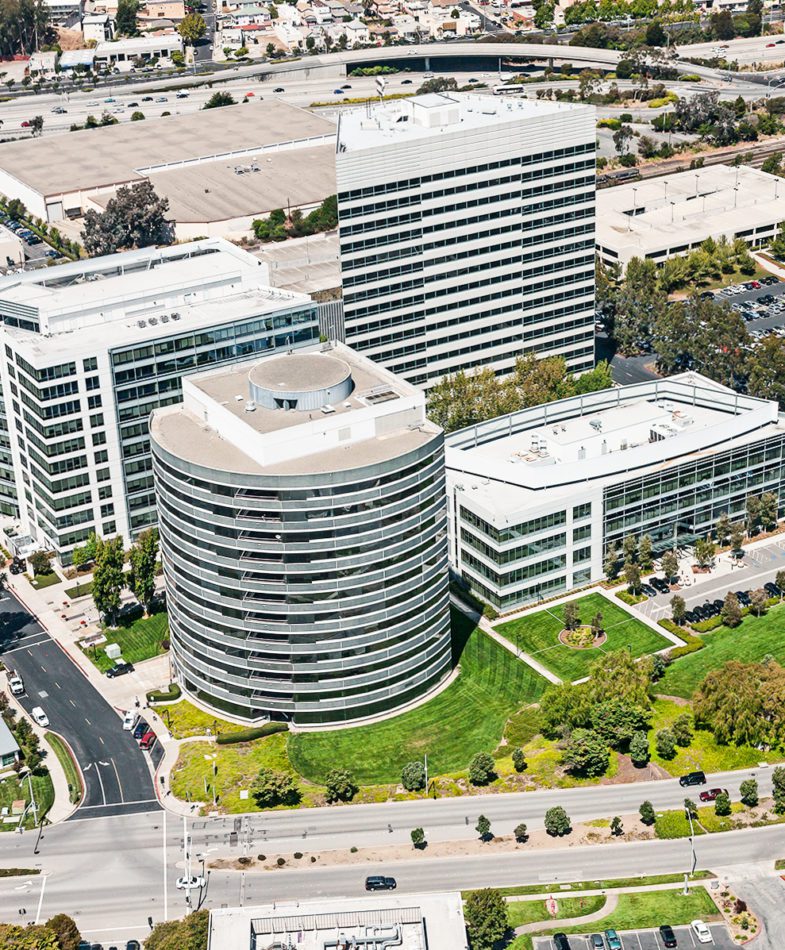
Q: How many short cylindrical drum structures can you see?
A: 1